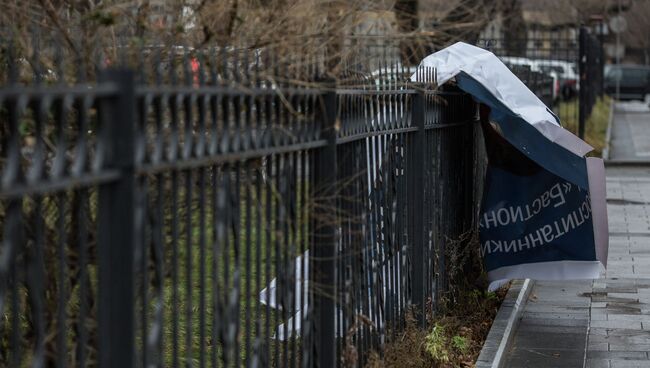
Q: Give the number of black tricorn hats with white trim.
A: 0